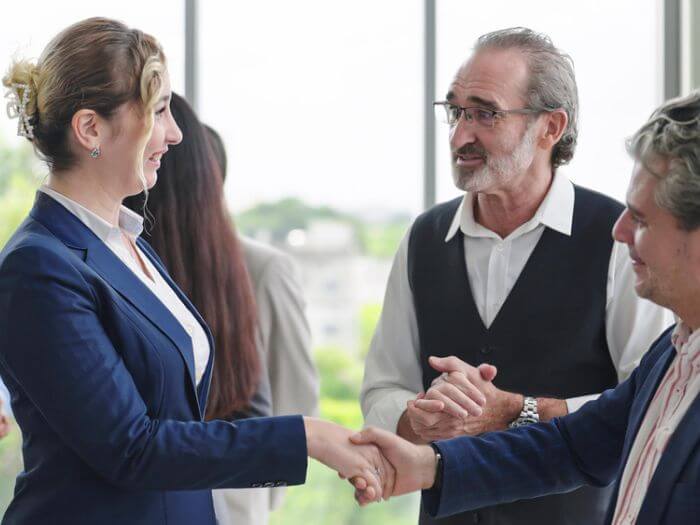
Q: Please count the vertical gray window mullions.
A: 3